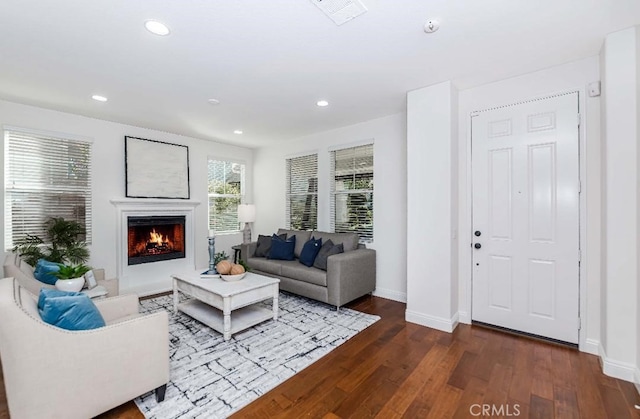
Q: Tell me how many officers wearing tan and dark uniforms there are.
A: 0